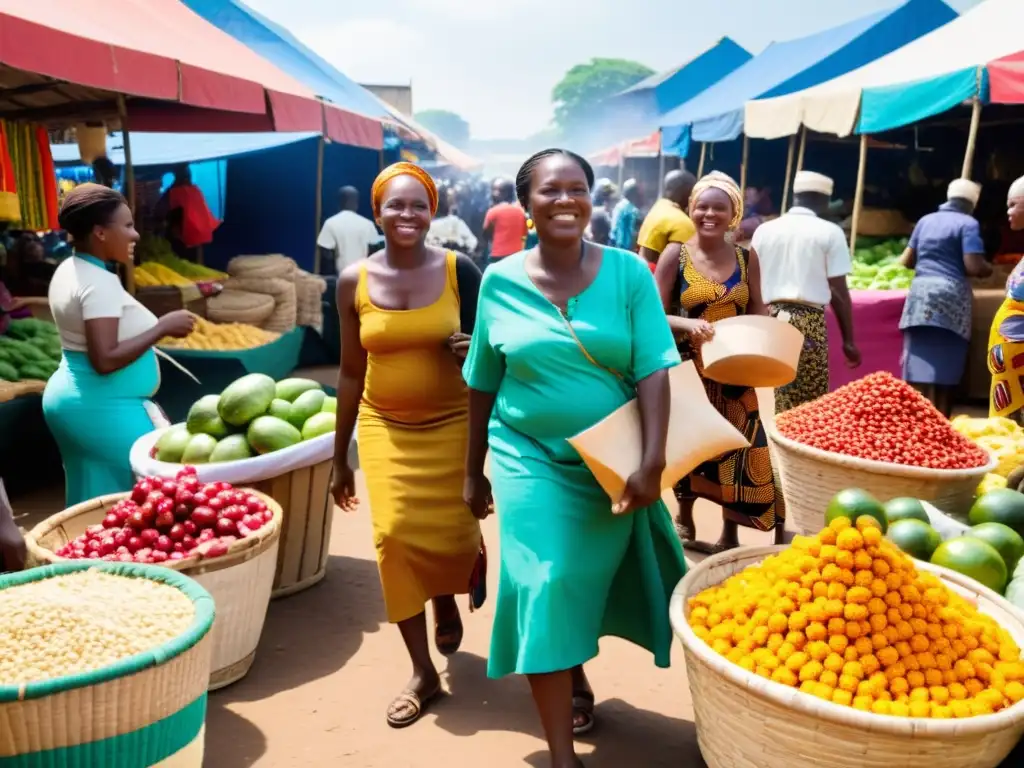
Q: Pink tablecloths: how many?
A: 1